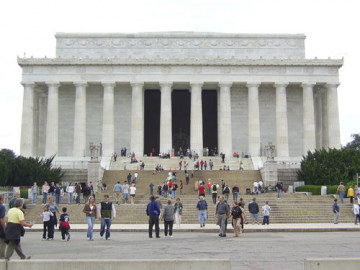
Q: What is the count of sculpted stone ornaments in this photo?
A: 2